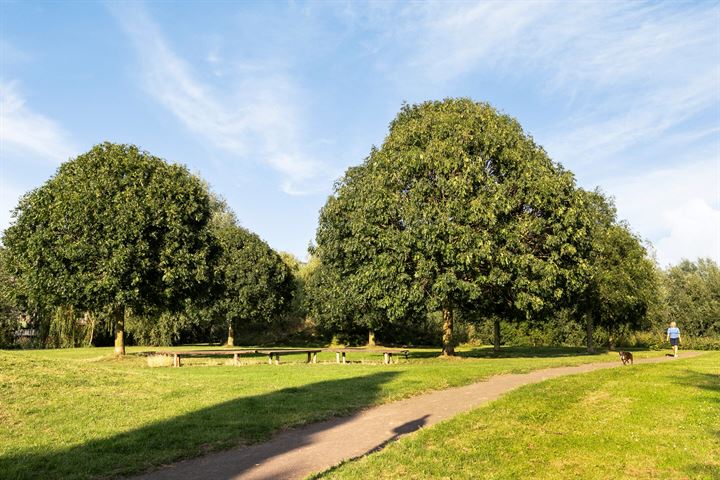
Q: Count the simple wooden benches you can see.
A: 3